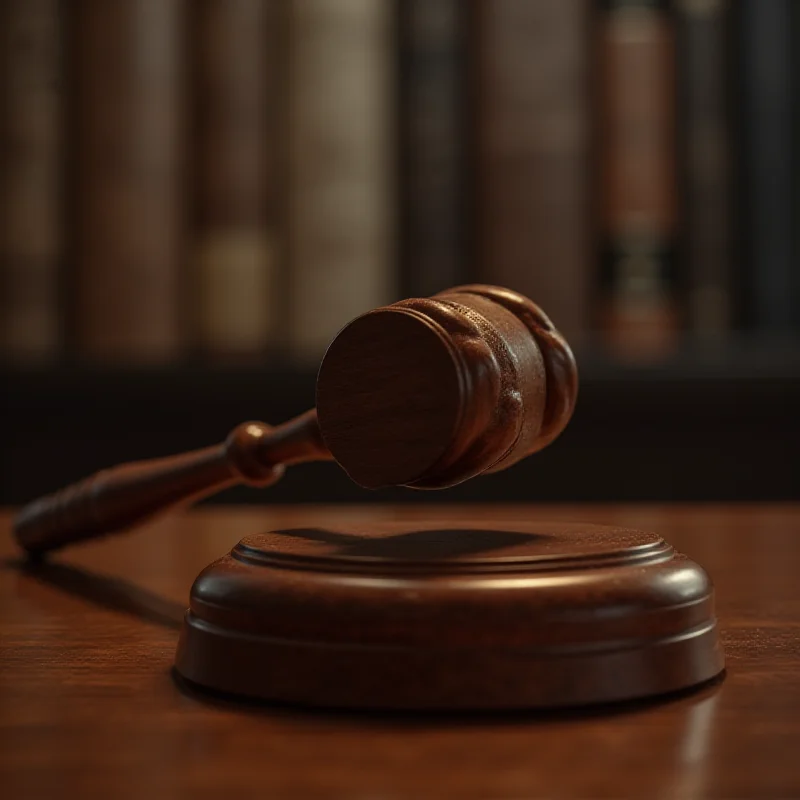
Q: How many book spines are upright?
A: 9